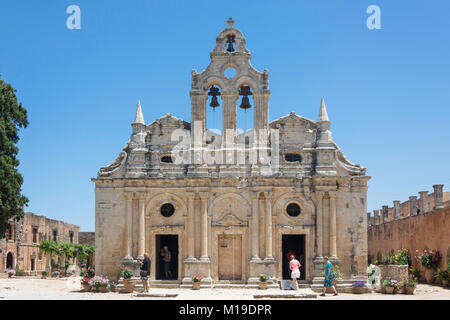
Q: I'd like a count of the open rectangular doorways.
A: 2